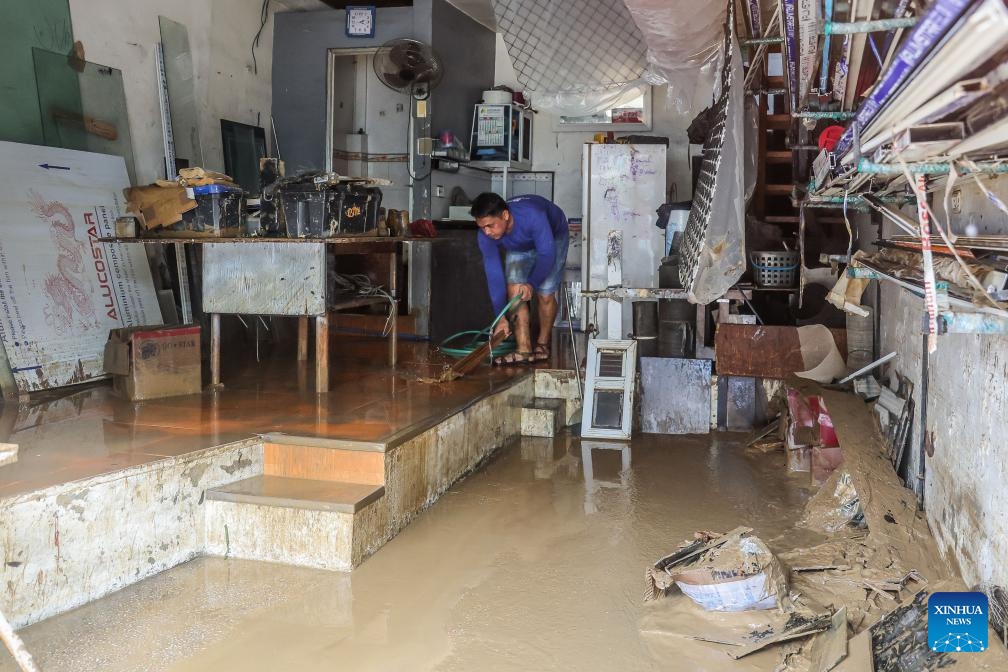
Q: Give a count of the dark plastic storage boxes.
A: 2